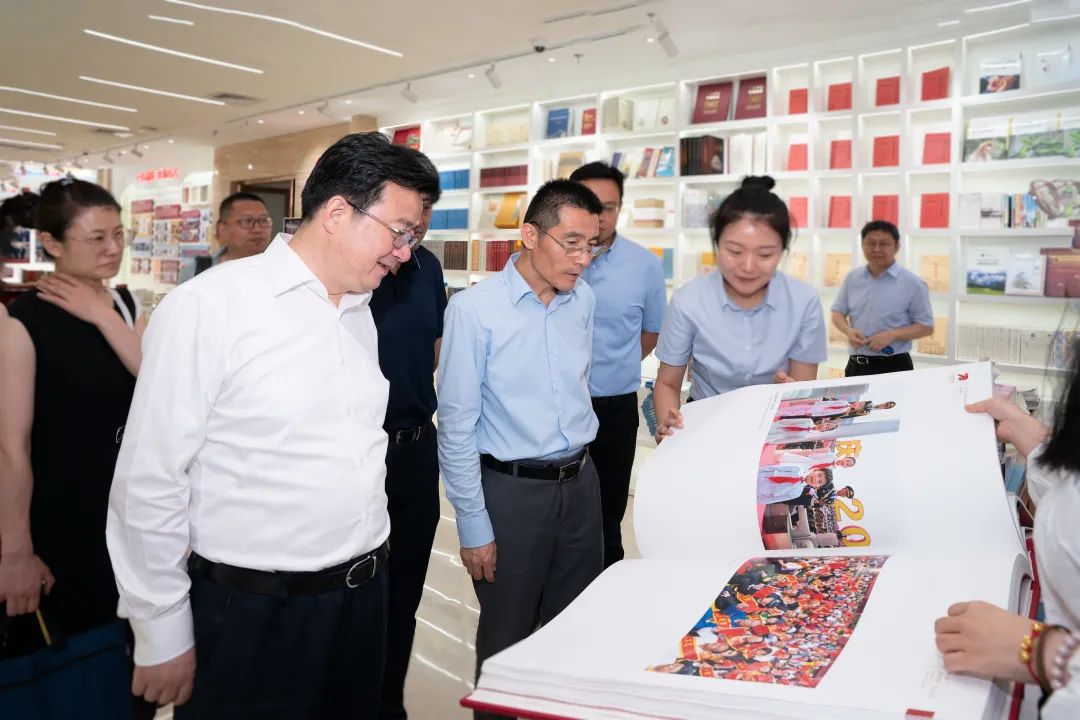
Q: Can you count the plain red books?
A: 12